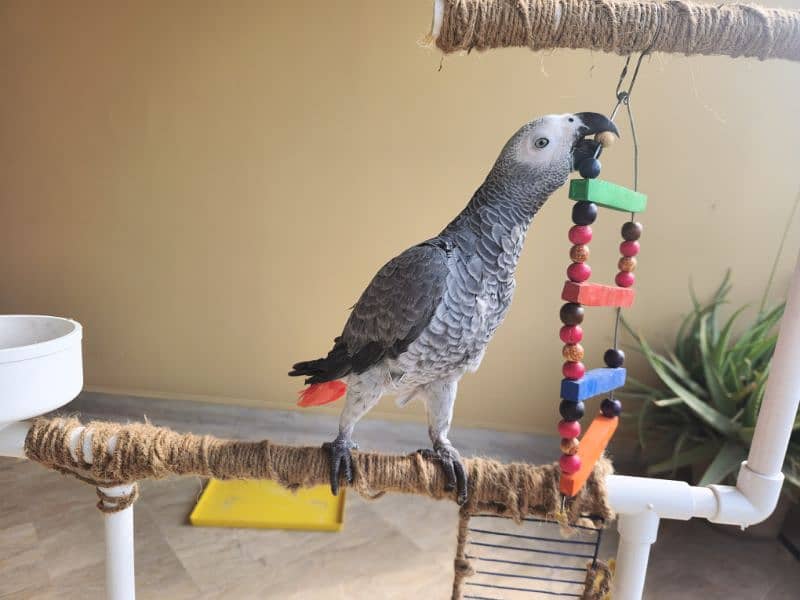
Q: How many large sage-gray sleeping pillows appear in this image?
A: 0